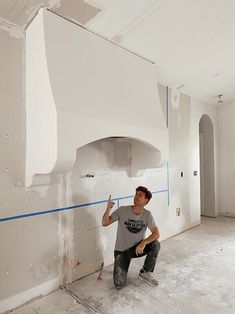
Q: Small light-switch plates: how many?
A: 2